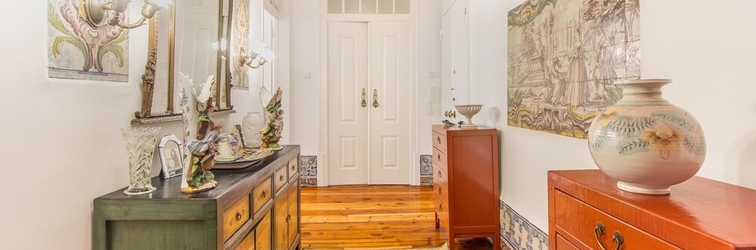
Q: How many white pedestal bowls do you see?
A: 1